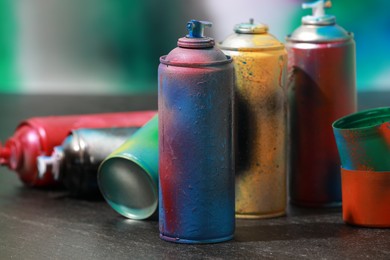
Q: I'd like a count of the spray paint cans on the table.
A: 6